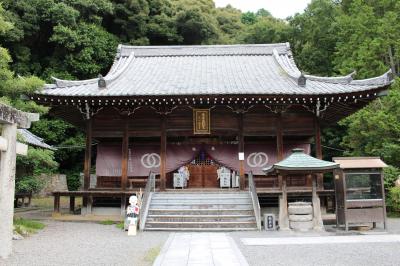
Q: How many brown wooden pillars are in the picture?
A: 6